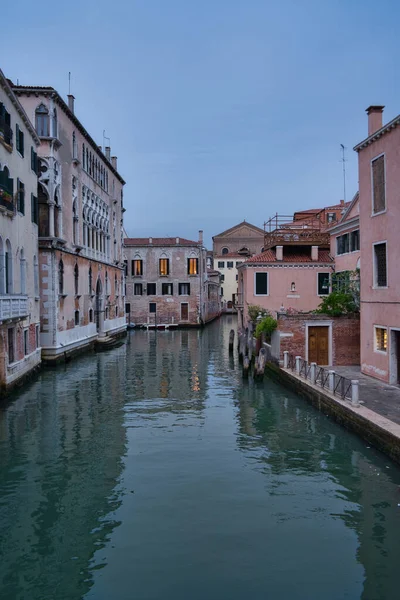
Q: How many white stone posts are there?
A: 5